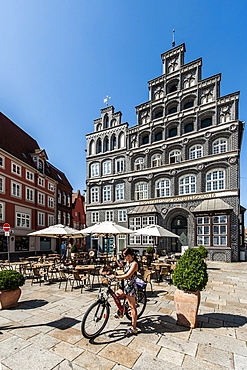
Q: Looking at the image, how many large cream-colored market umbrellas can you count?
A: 3